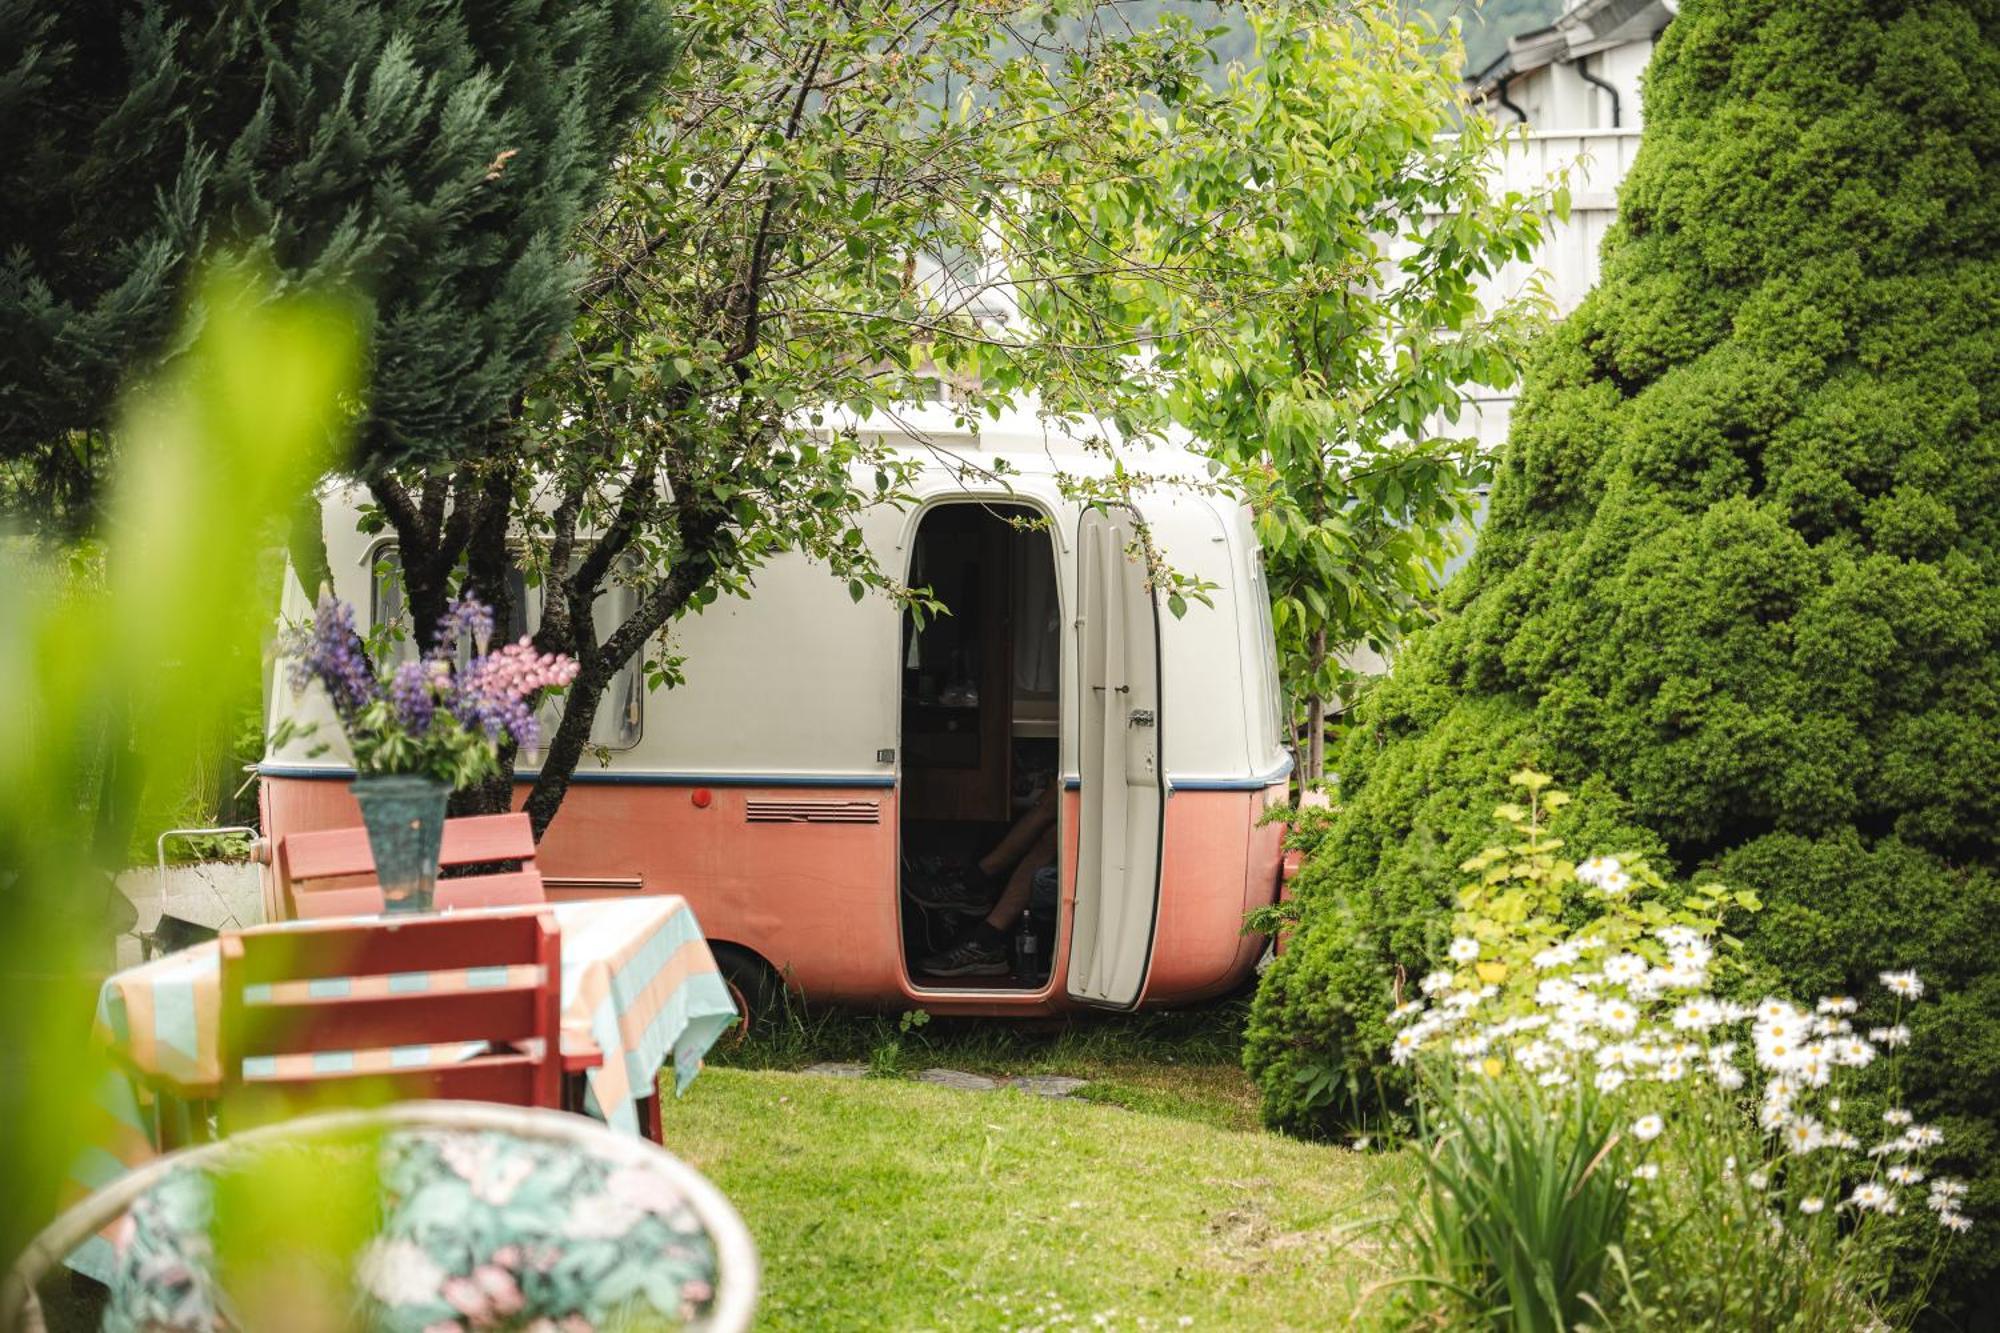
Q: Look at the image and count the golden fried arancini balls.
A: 0